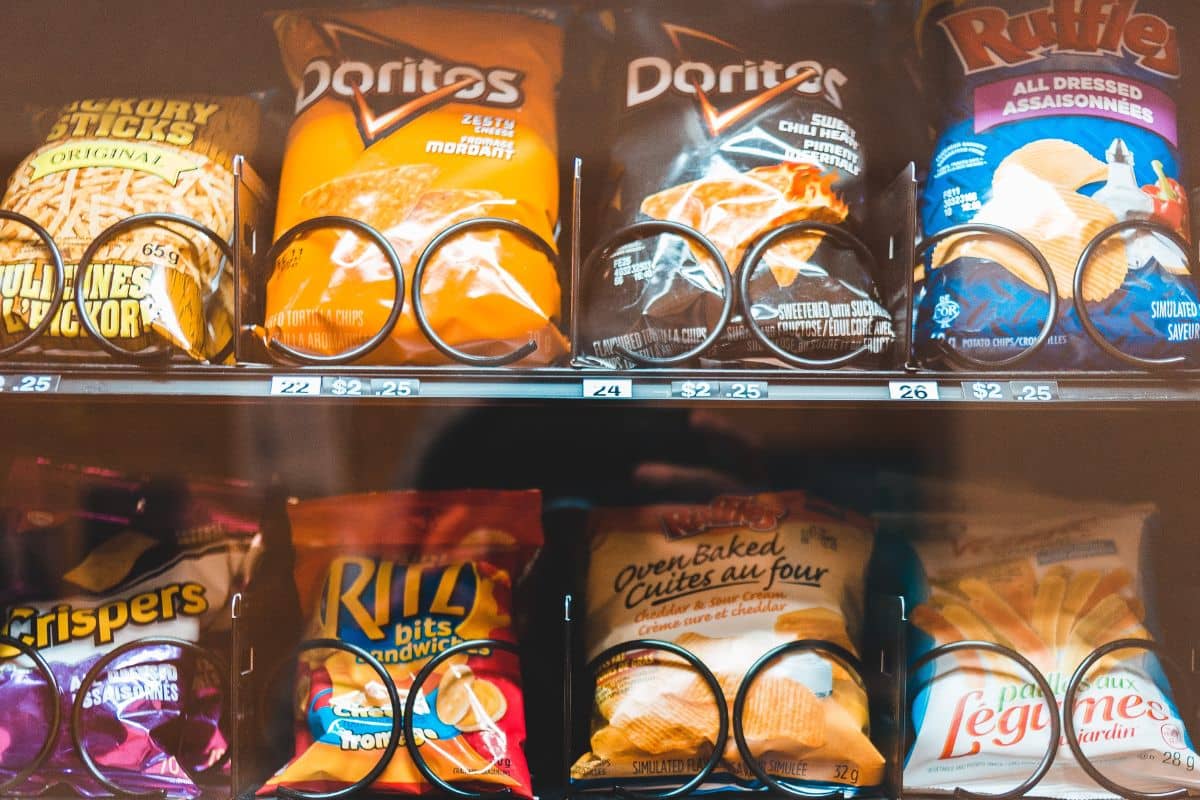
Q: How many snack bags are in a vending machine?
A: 8